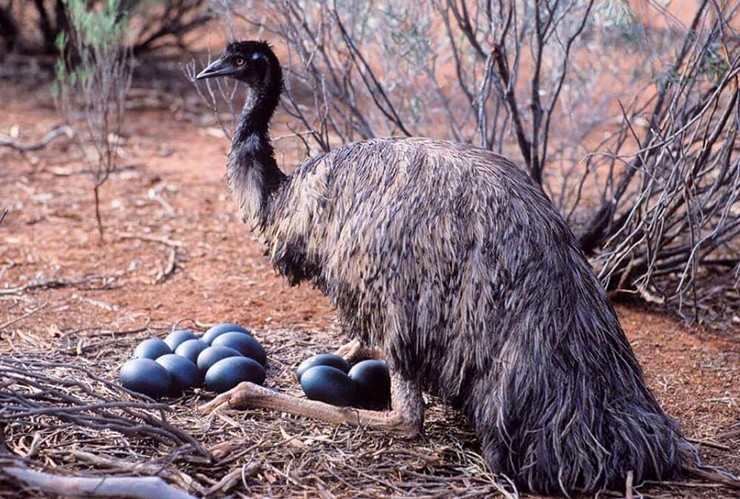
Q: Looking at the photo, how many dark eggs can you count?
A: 12